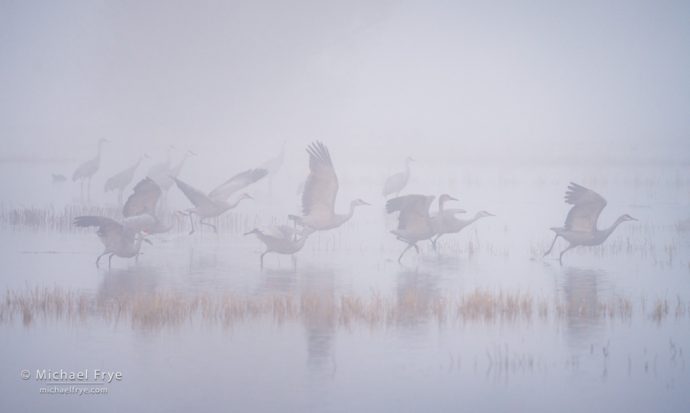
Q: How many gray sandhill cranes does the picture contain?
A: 14